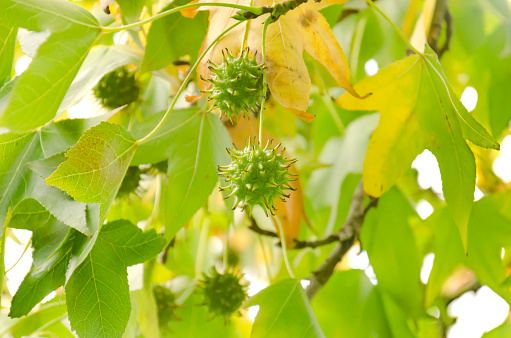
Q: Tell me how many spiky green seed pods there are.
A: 6